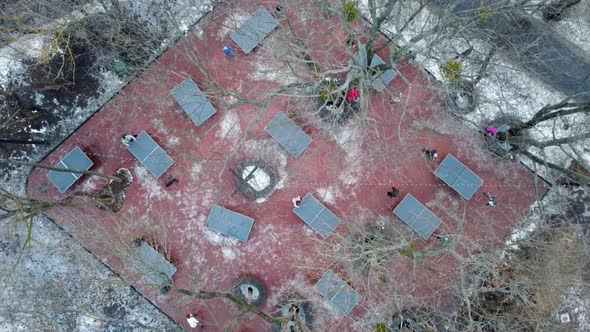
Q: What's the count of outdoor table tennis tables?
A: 12